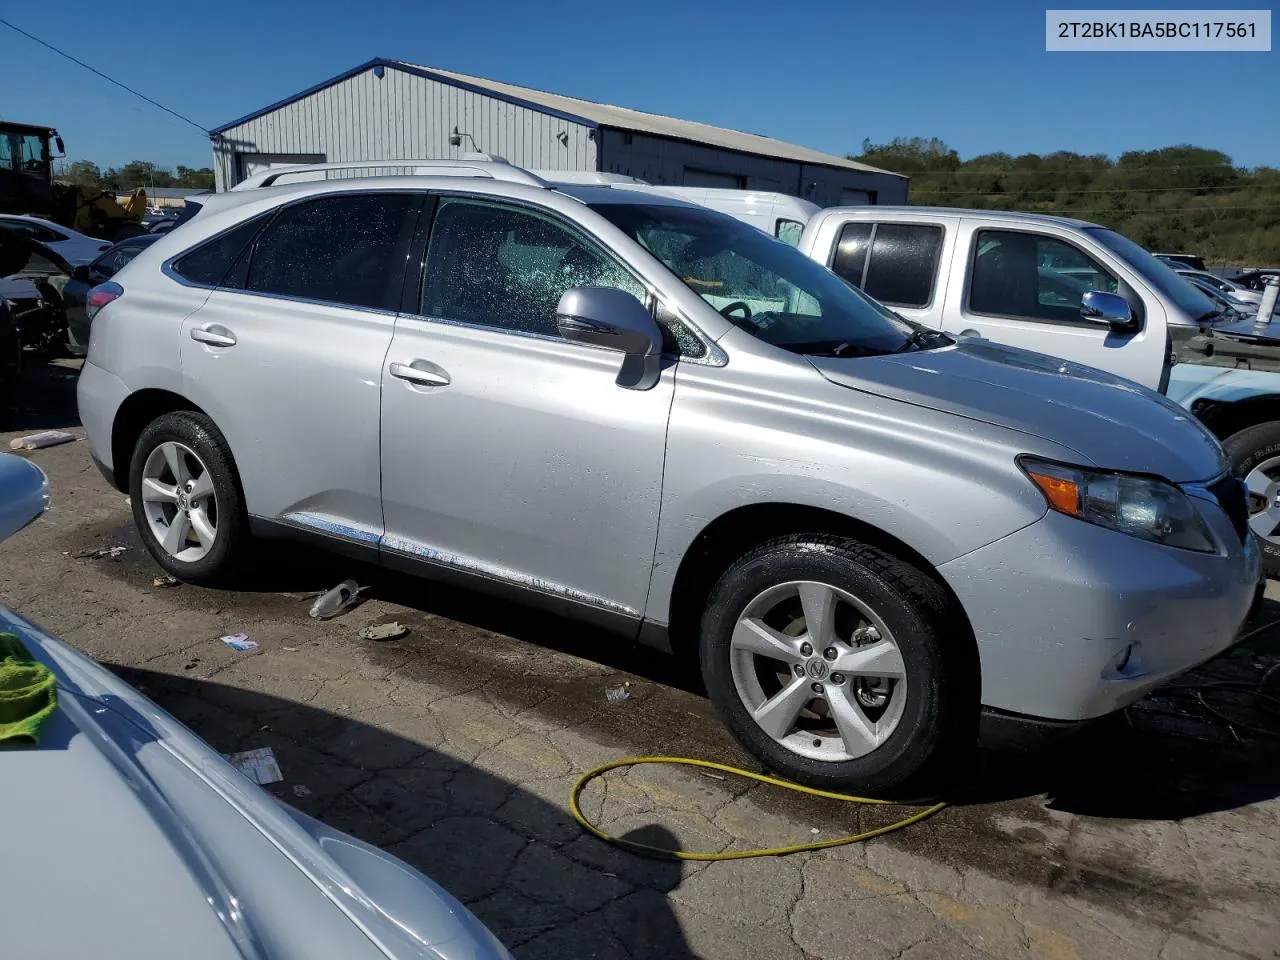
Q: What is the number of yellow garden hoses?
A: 1